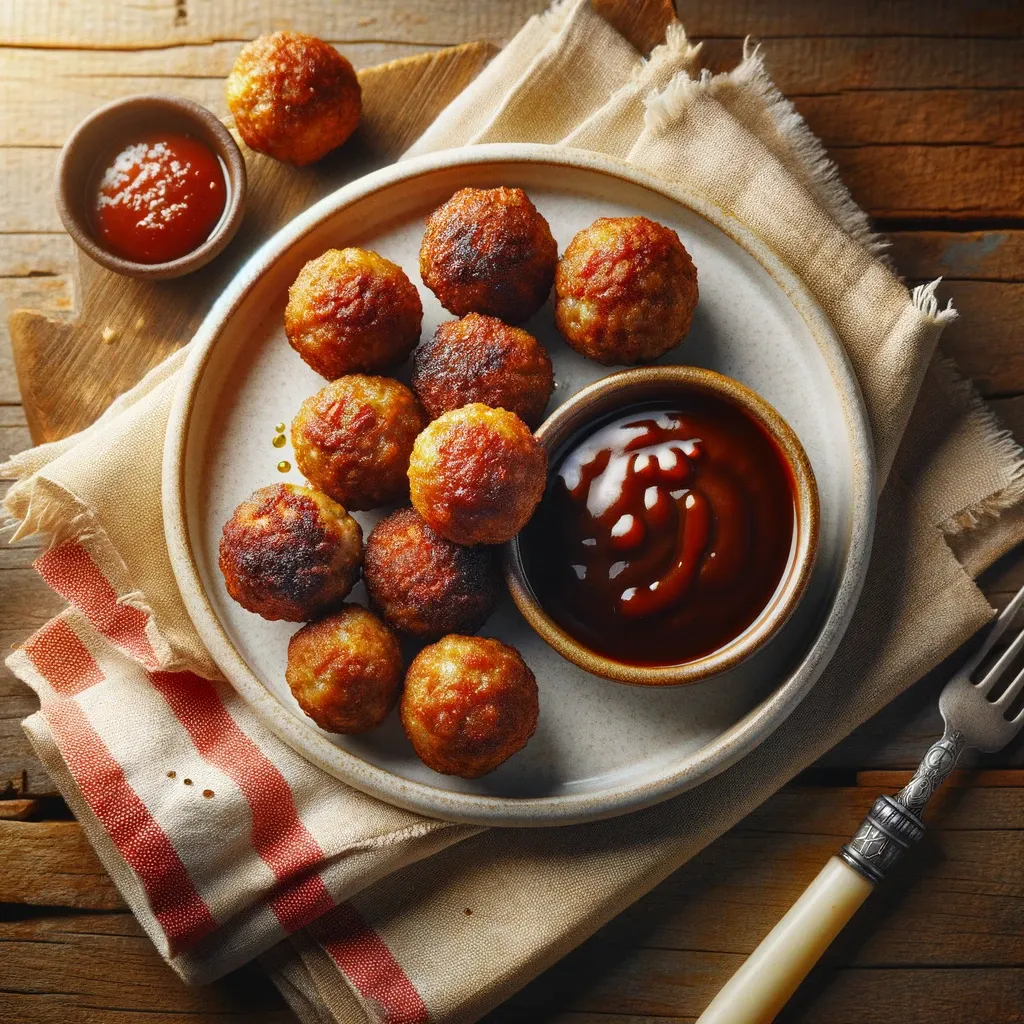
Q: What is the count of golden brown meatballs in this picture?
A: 11